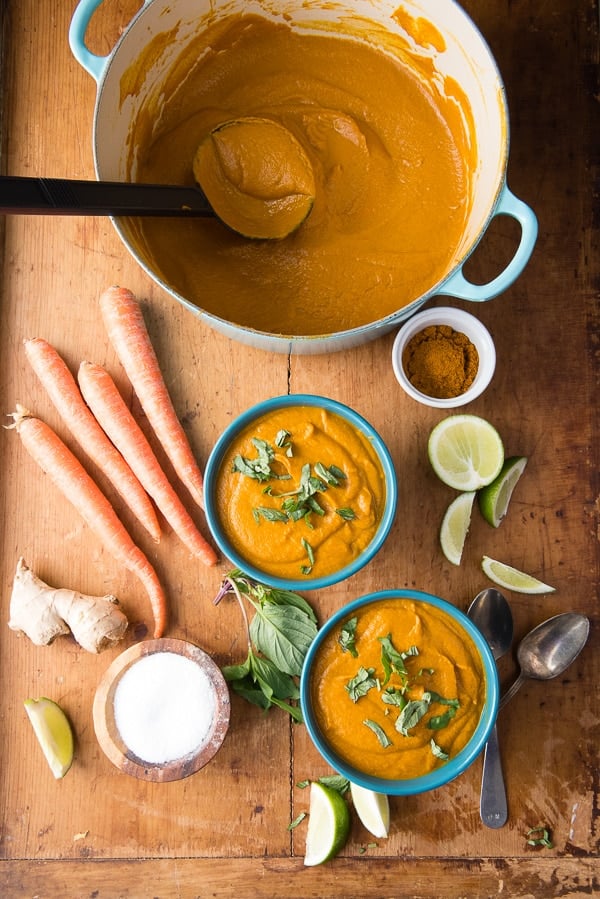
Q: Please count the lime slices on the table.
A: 7